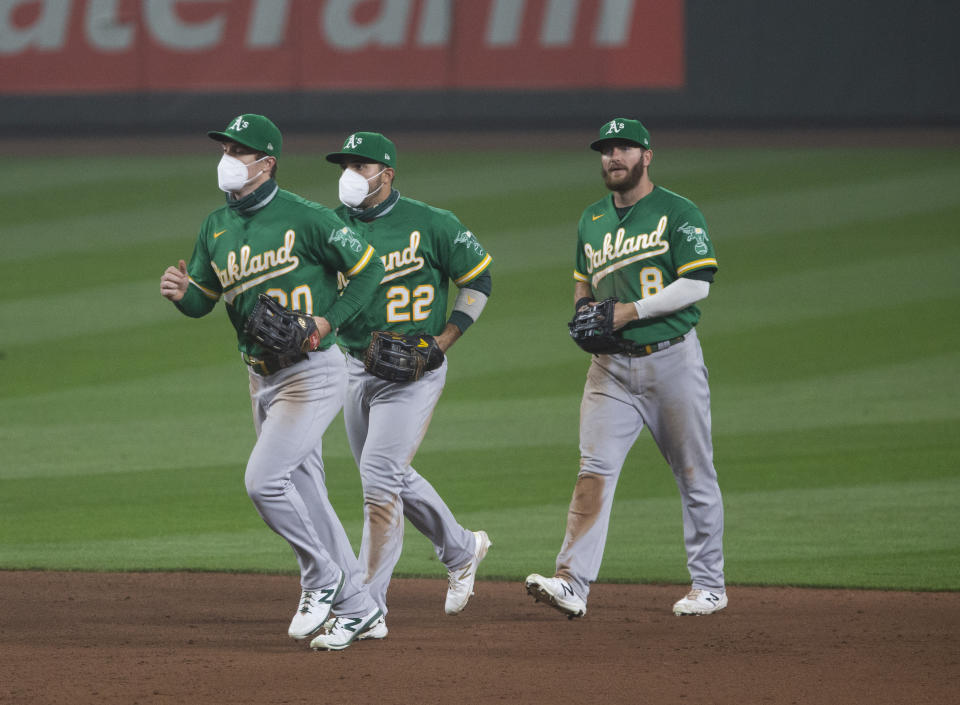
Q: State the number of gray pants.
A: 3